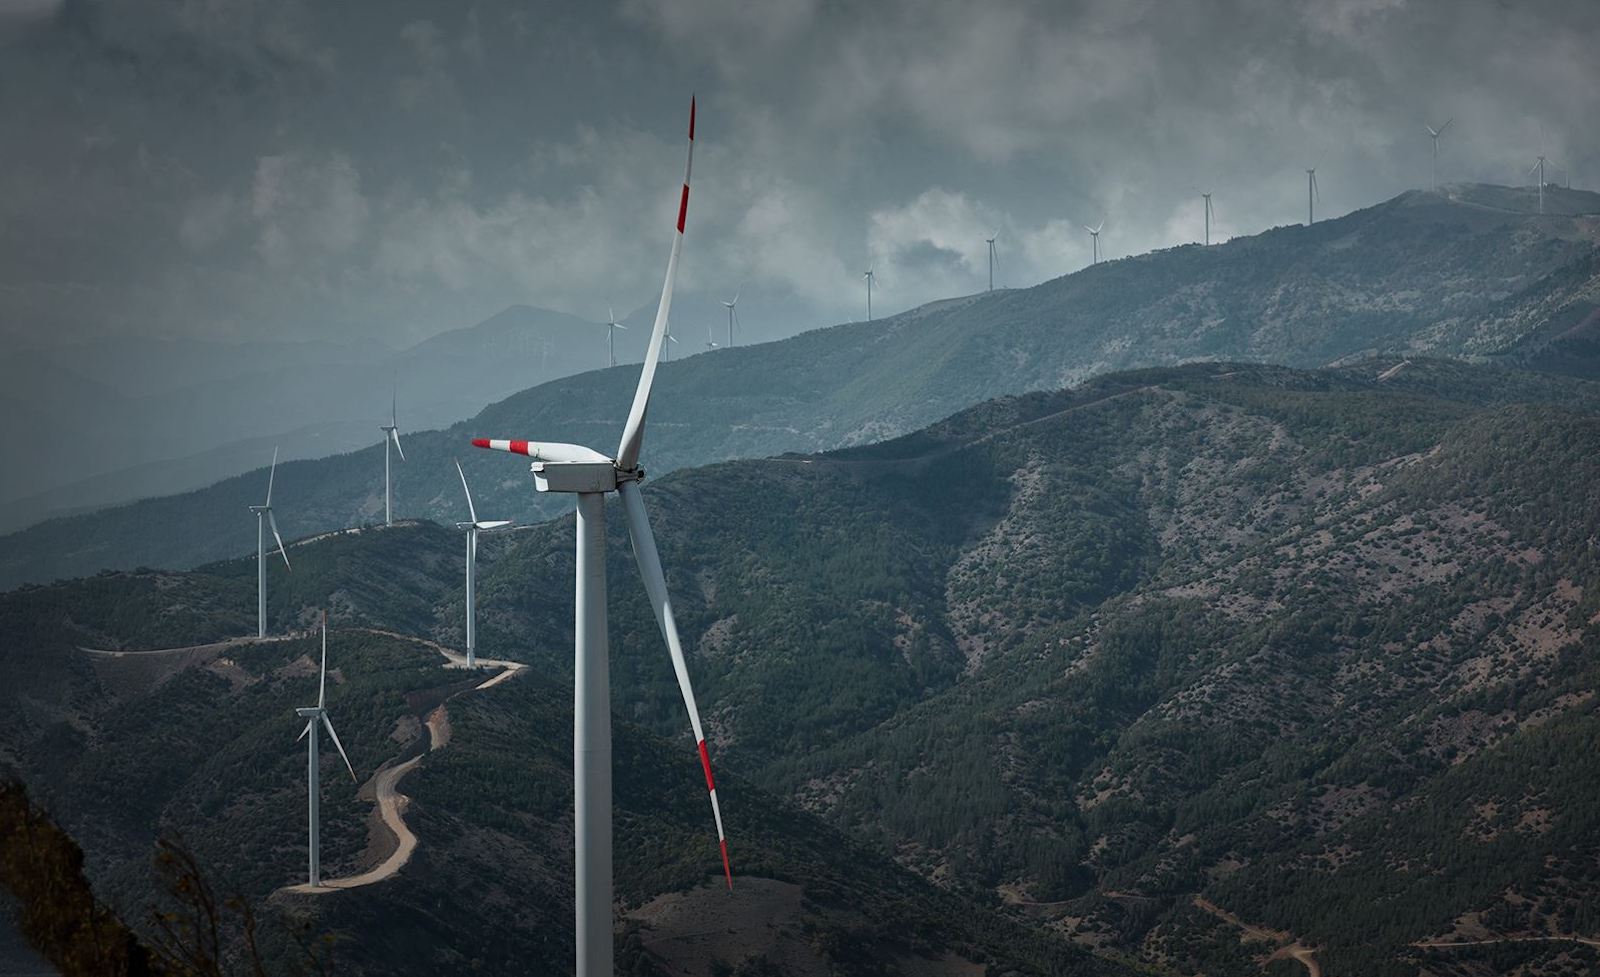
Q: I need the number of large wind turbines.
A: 5